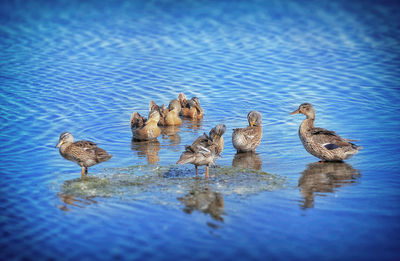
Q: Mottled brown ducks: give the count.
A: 7